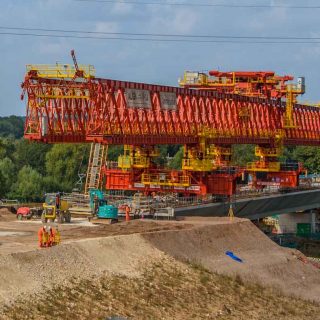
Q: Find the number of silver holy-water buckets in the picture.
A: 0